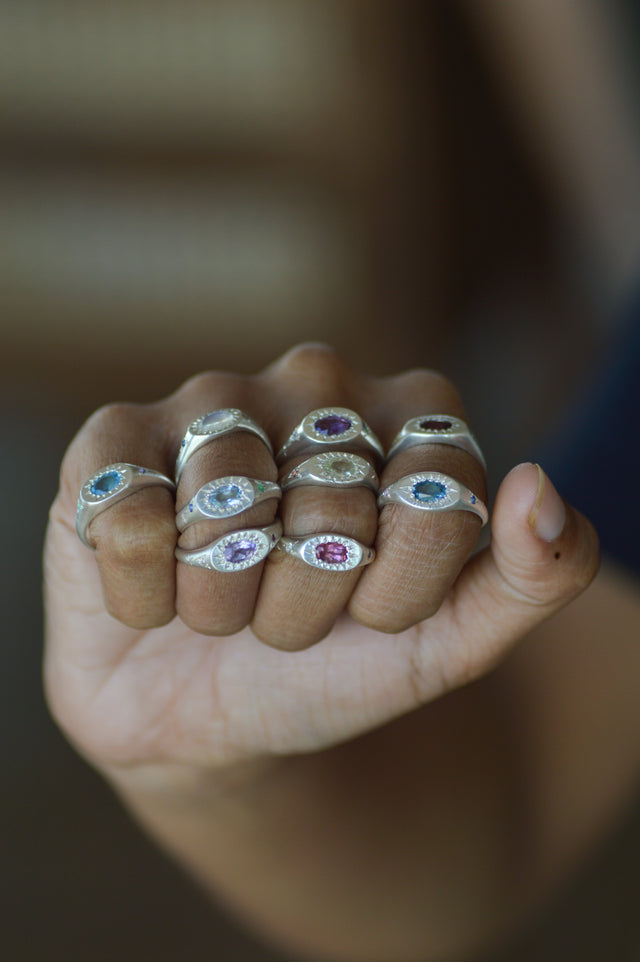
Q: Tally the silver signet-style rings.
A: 9